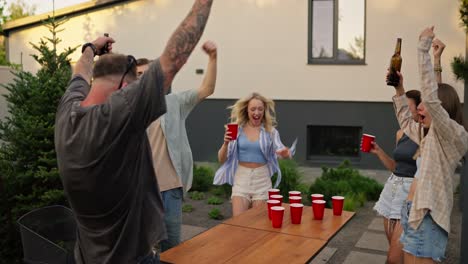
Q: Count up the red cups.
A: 12